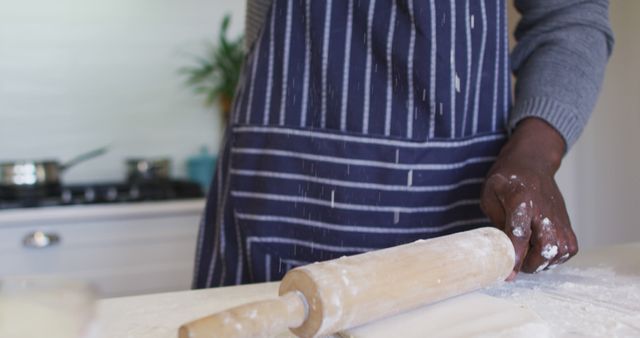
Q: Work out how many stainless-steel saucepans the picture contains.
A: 2